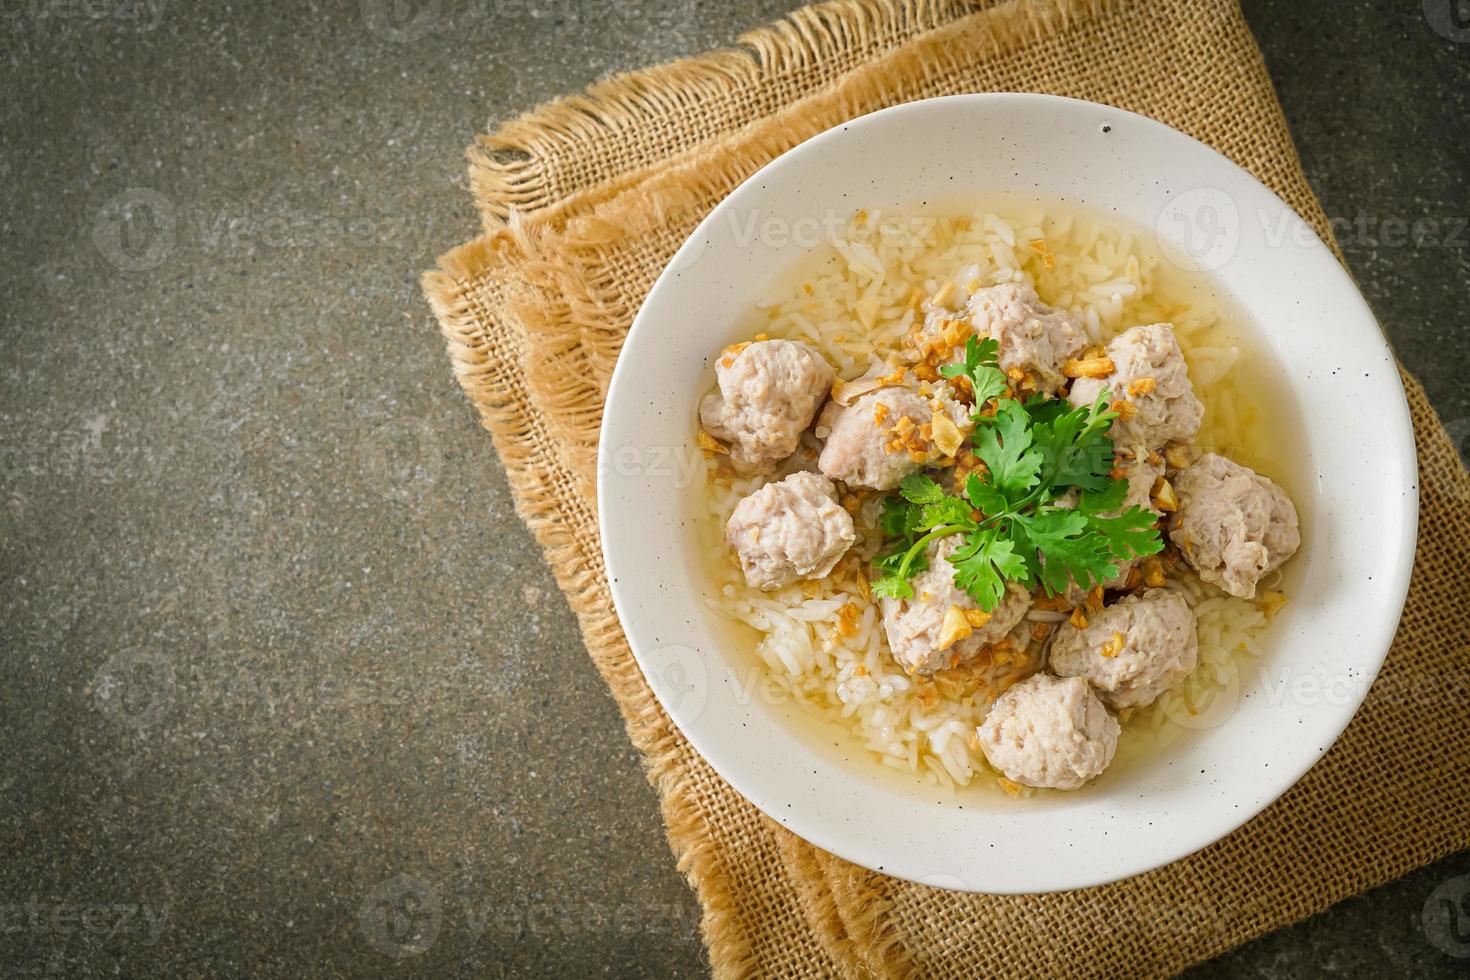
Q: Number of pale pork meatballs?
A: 10